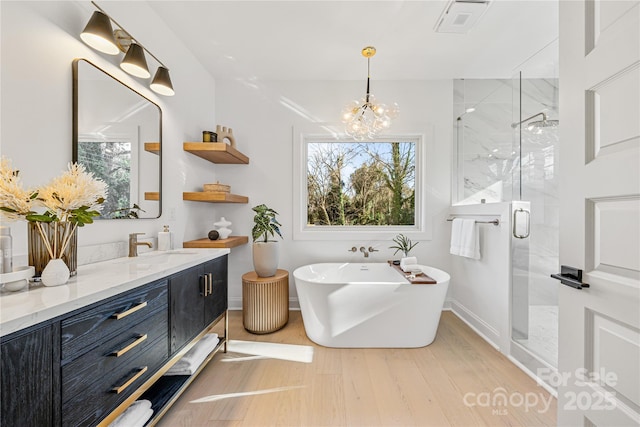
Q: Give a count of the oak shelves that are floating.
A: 3